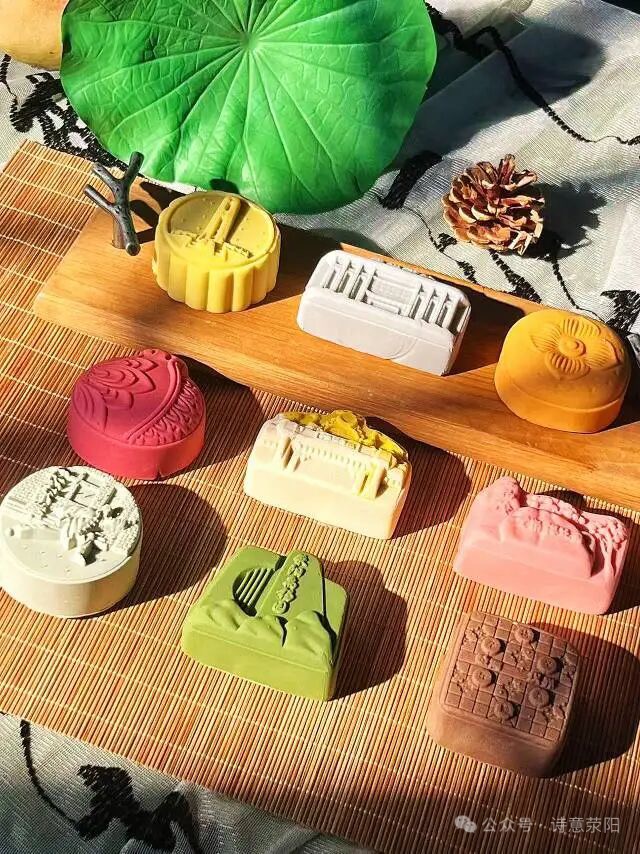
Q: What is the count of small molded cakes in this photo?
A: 9